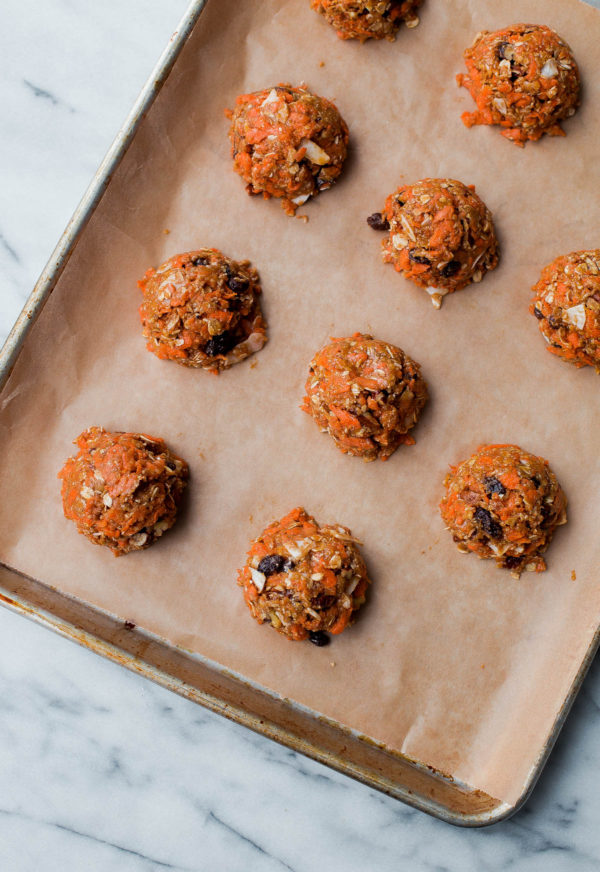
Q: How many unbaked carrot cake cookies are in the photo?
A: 10